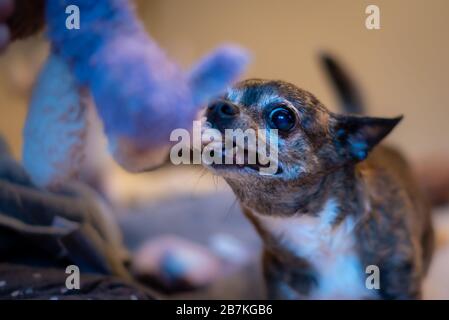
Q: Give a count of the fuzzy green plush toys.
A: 0